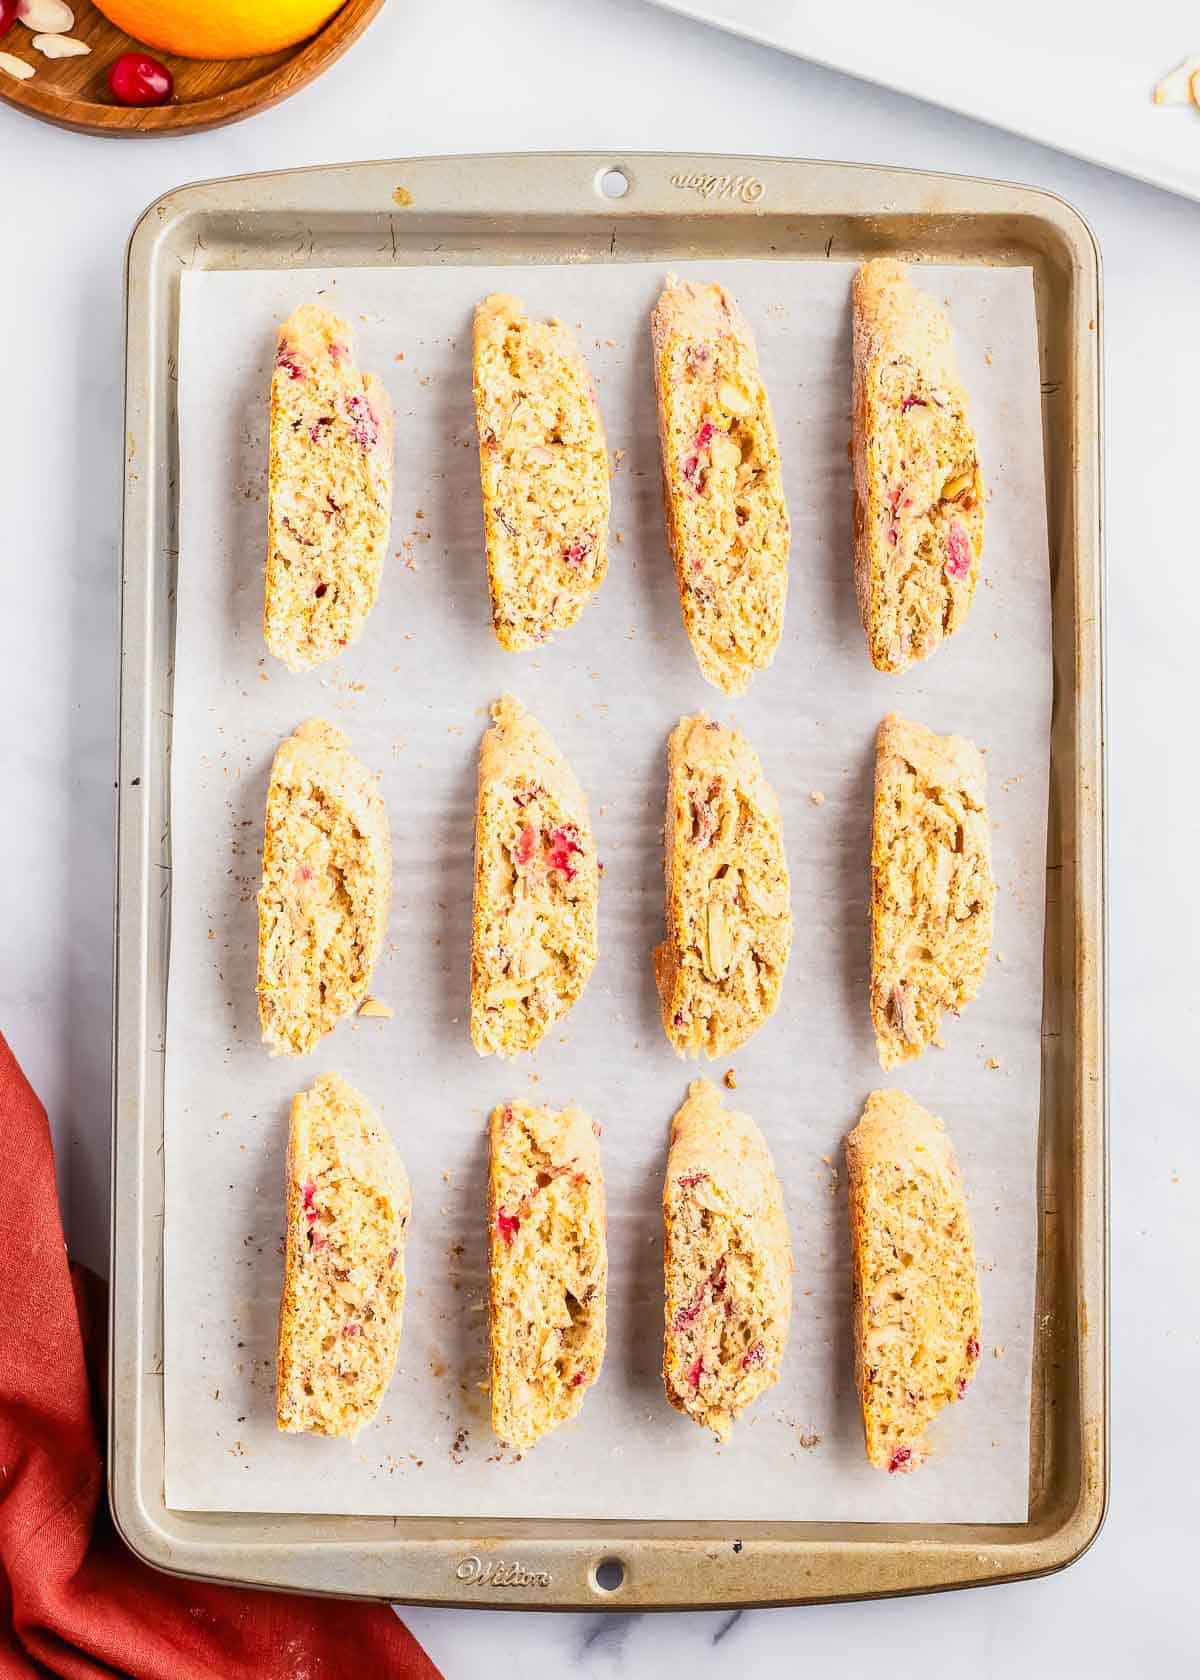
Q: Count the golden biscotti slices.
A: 12